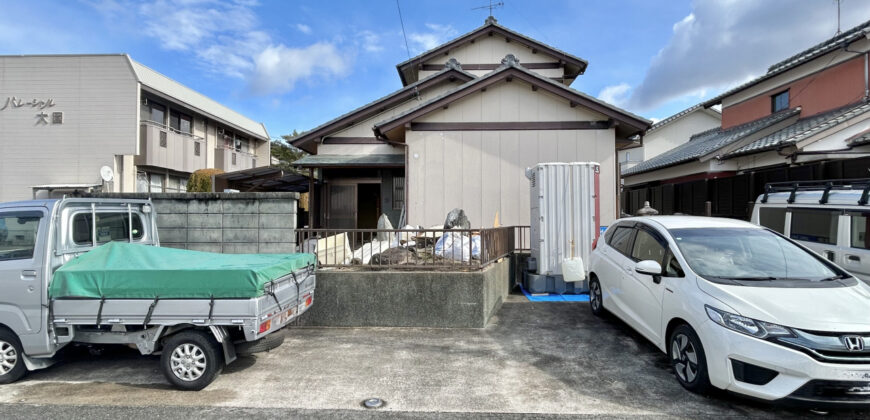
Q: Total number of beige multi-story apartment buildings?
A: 1